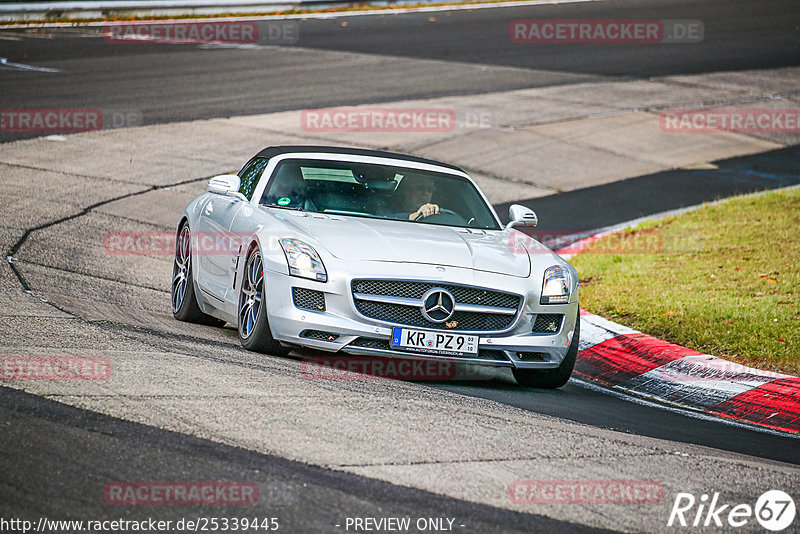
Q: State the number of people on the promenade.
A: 0